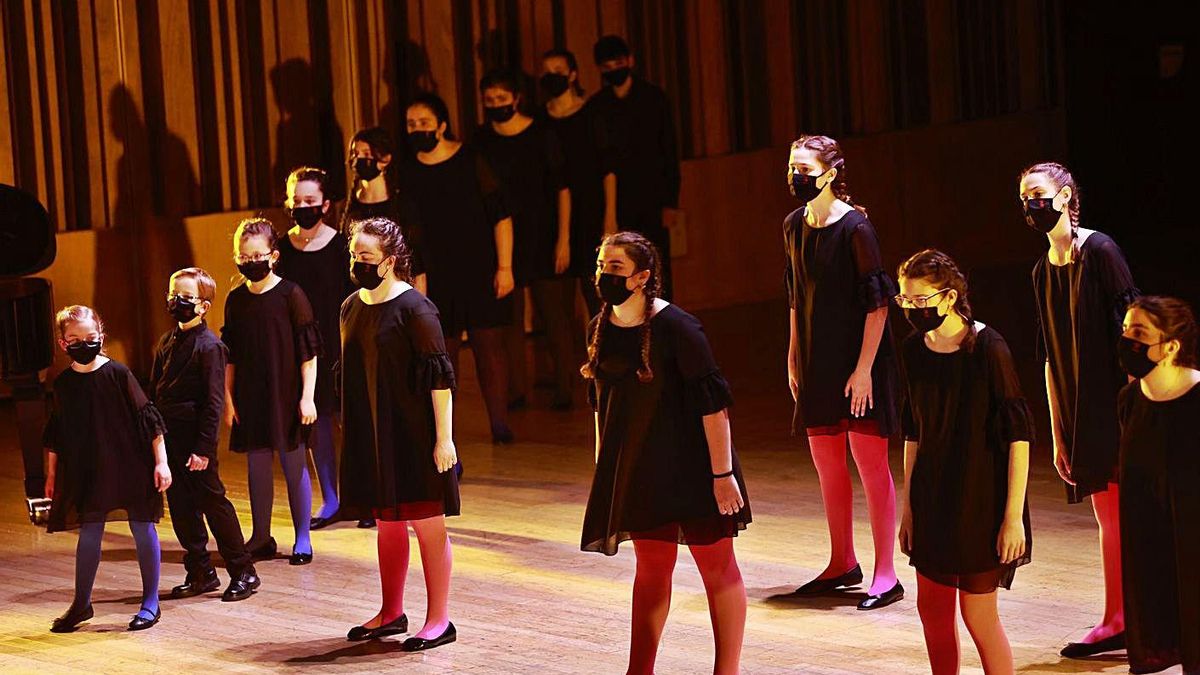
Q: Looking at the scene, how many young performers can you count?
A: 15